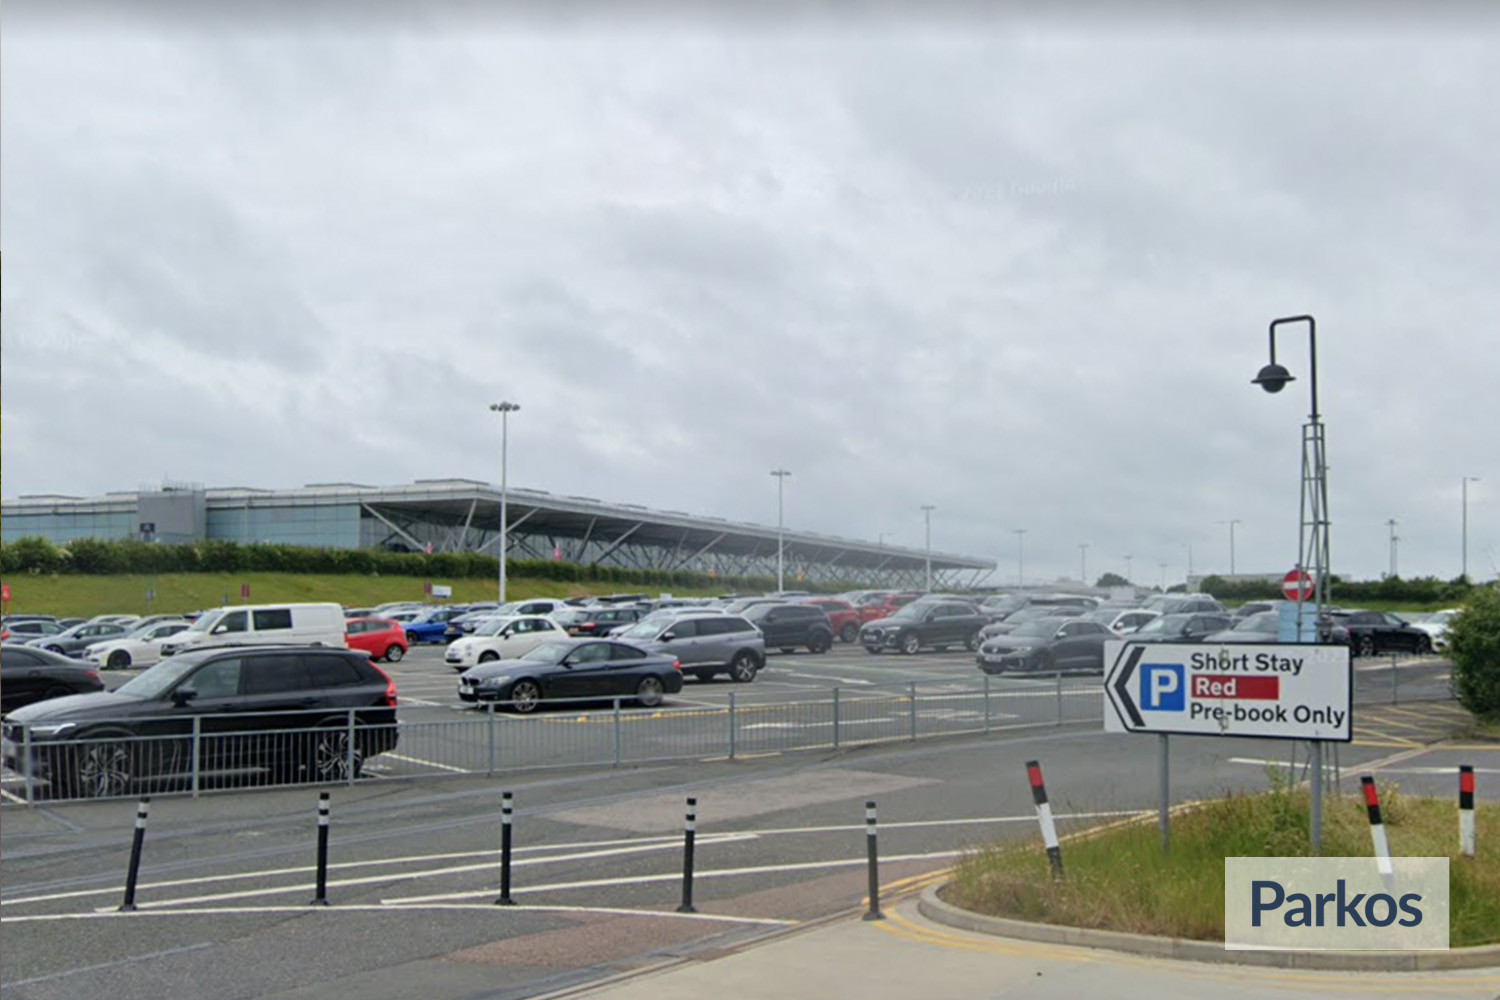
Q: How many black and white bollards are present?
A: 5